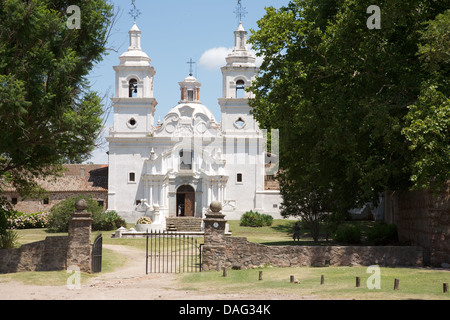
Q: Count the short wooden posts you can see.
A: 7